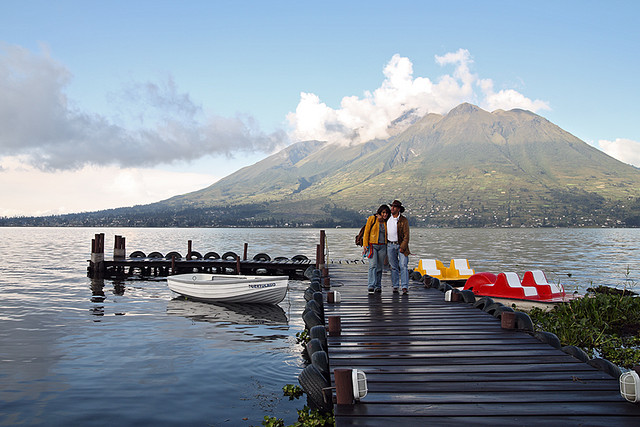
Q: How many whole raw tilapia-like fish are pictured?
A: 0